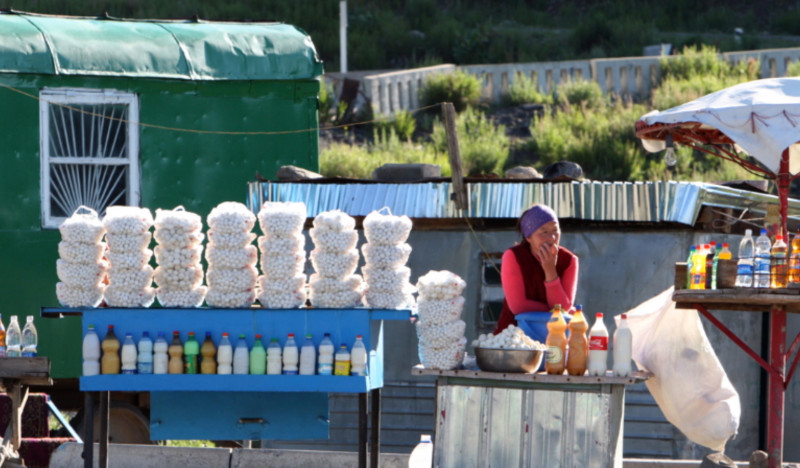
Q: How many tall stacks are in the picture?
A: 8